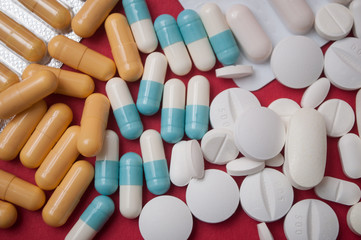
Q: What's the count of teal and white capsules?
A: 12